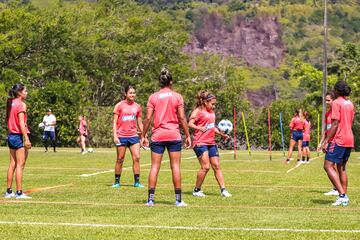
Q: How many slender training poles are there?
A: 5